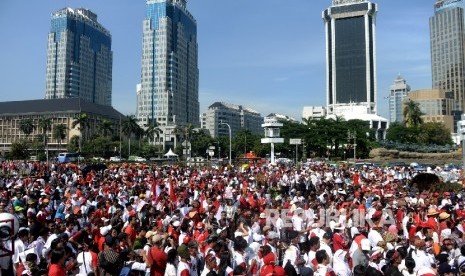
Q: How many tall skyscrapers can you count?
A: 4